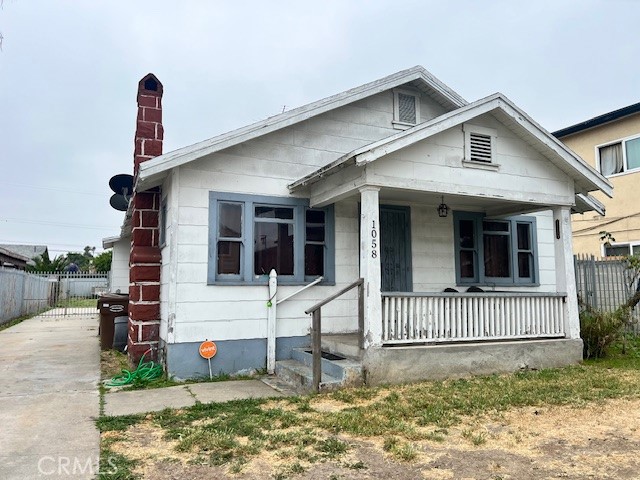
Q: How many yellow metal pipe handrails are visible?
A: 0